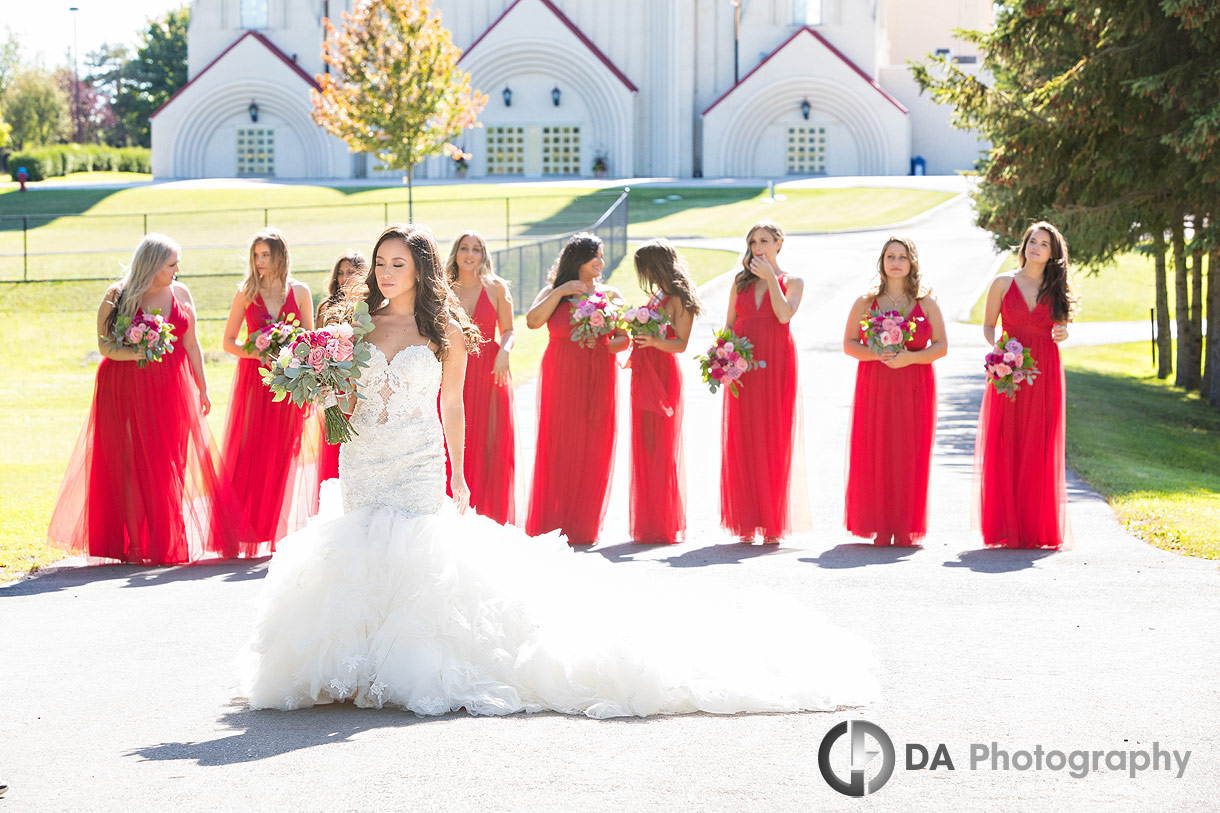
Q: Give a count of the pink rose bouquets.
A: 8